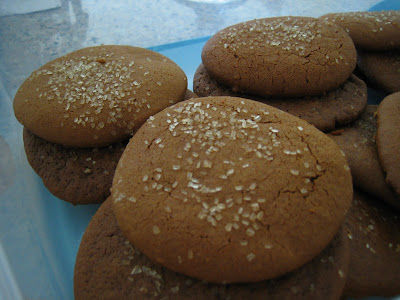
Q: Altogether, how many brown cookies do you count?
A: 11